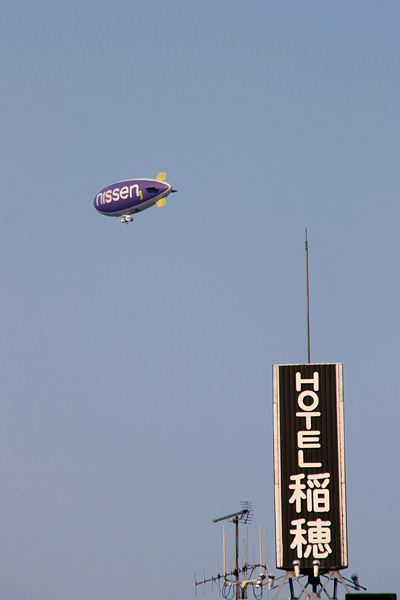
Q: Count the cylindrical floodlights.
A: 5